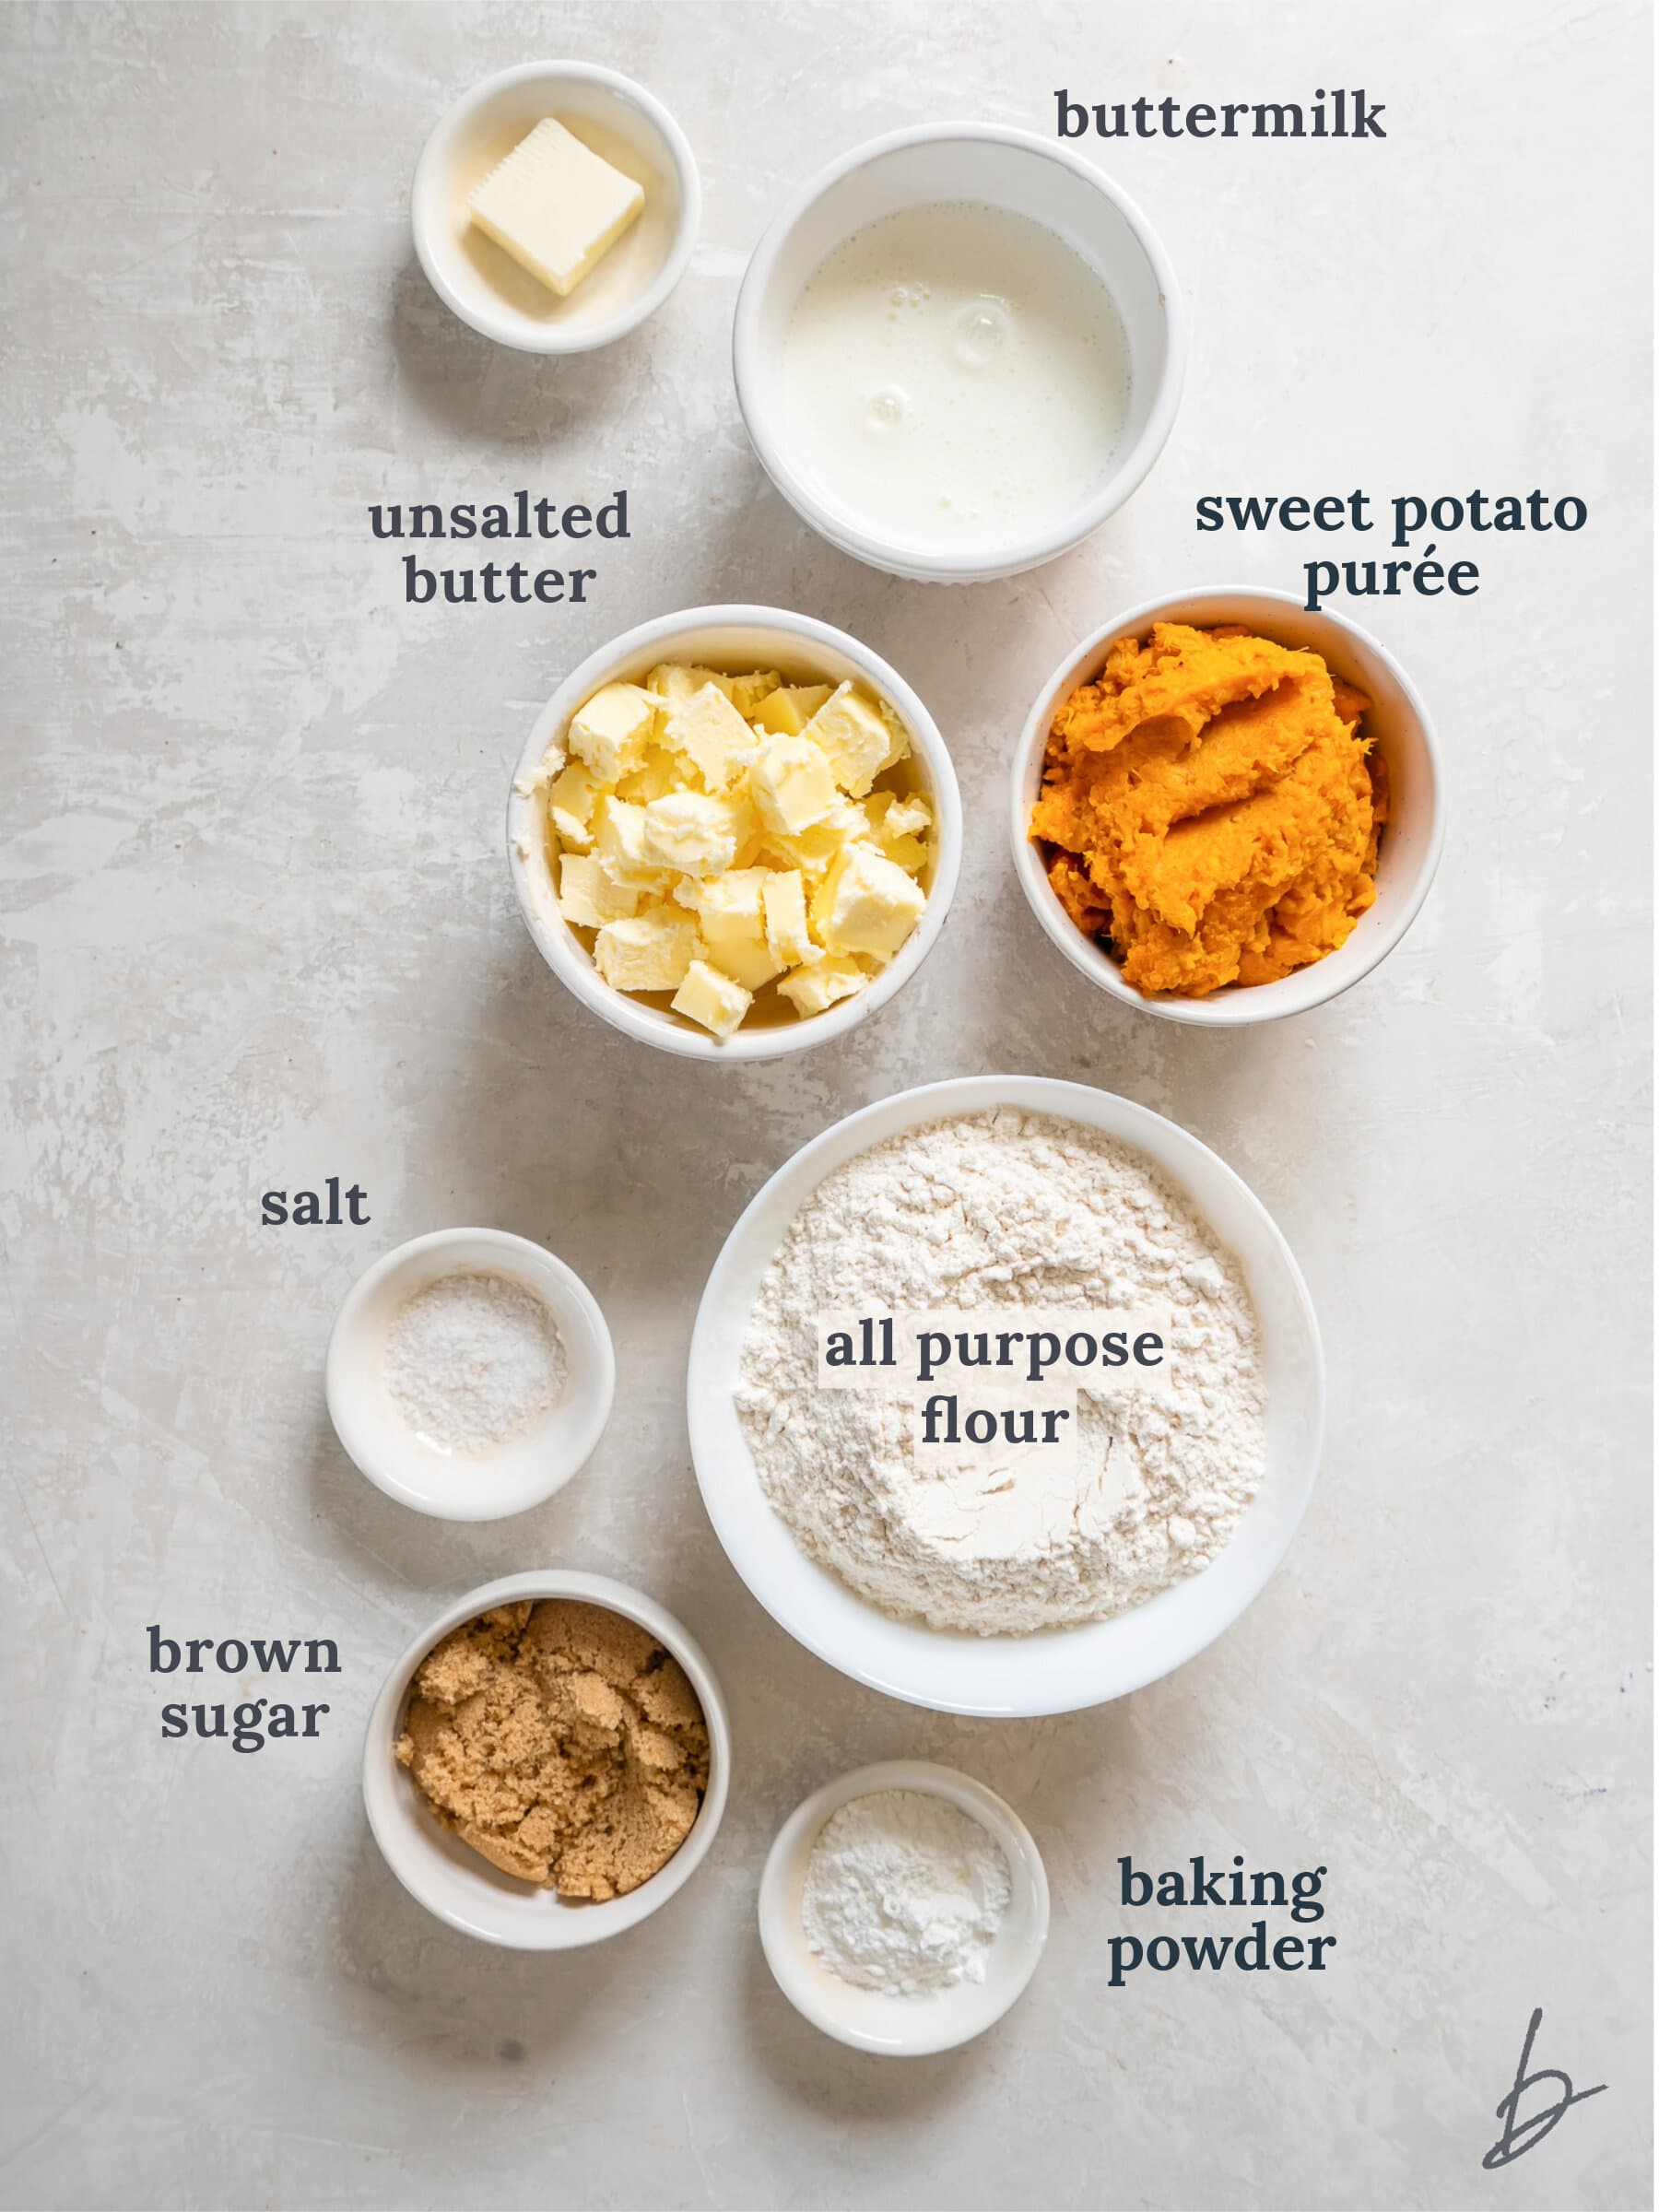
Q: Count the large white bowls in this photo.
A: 1